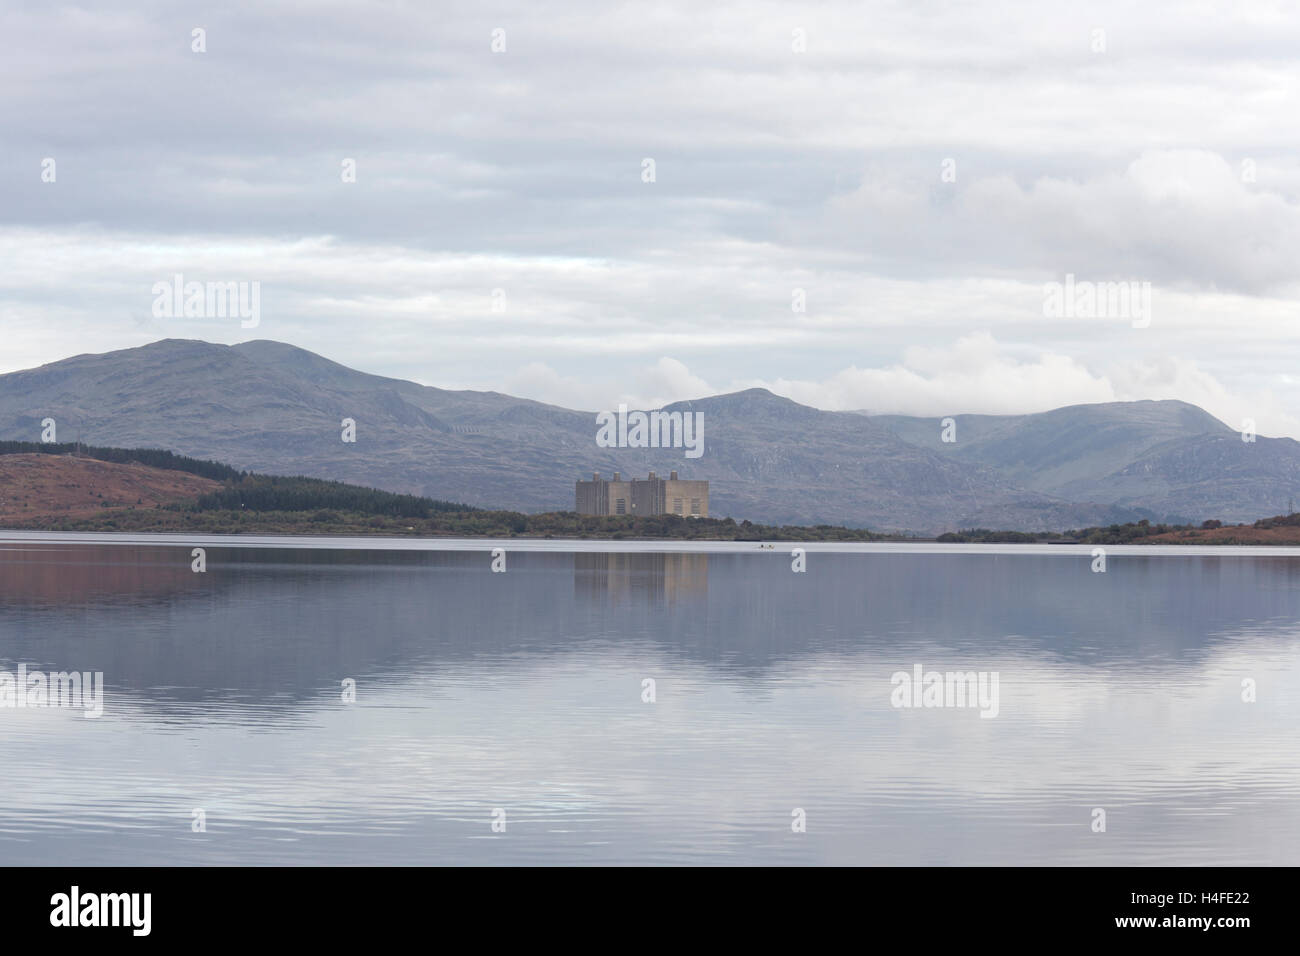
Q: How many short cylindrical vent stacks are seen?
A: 4